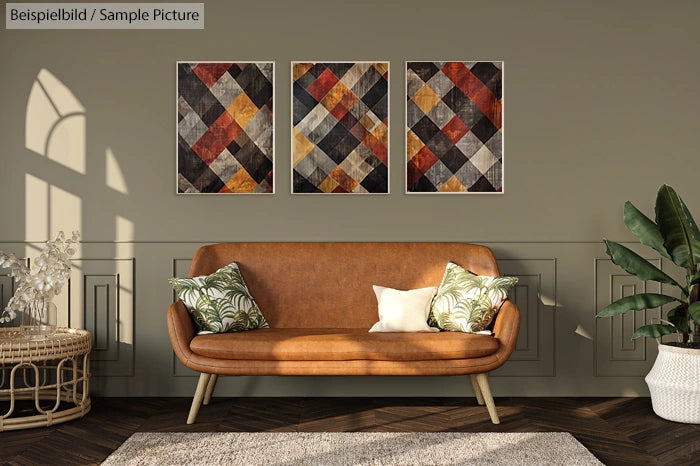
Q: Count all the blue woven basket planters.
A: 0